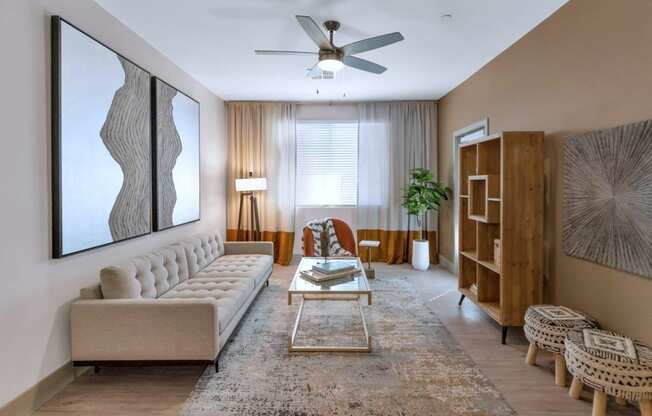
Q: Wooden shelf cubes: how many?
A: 7